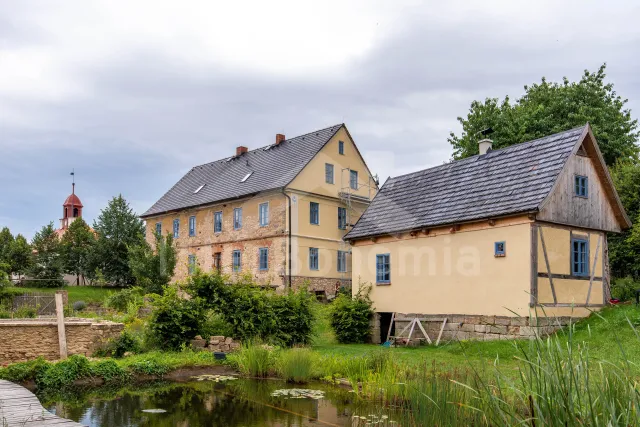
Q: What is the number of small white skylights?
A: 2